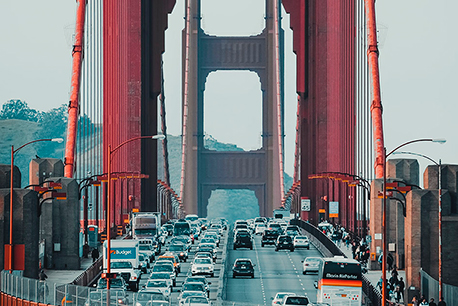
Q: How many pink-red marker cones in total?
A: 0